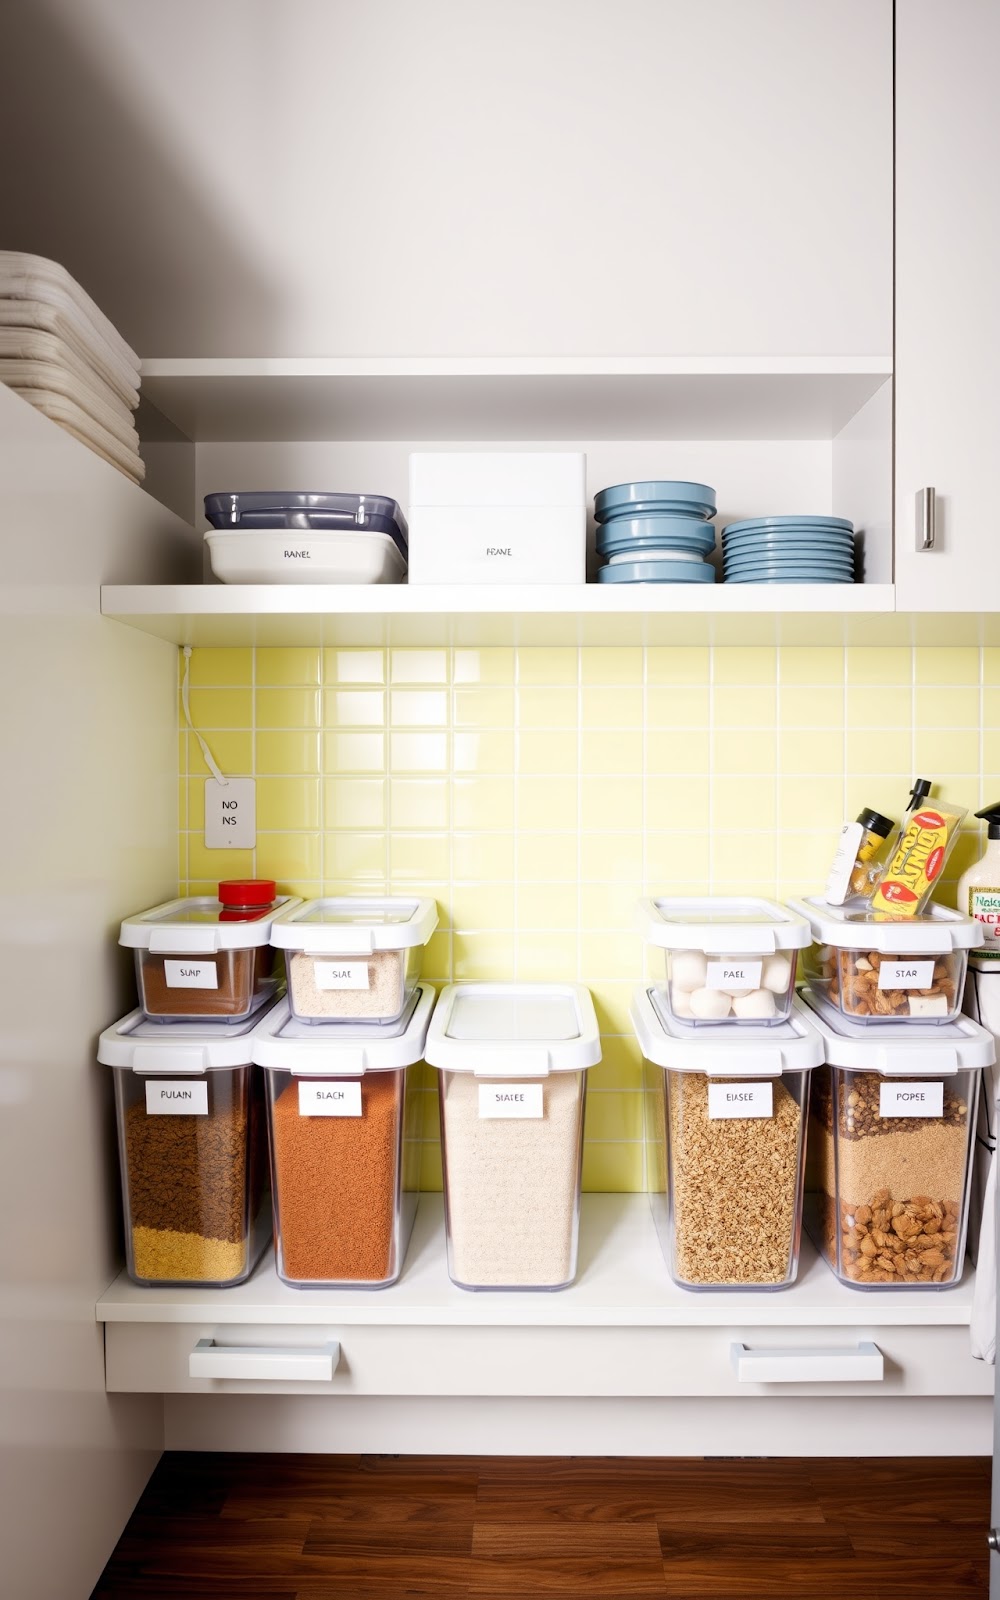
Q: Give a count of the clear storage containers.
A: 9